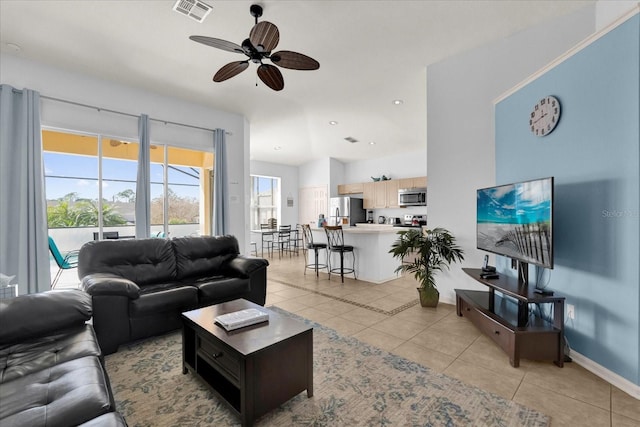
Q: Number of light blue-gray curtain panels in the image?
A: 3